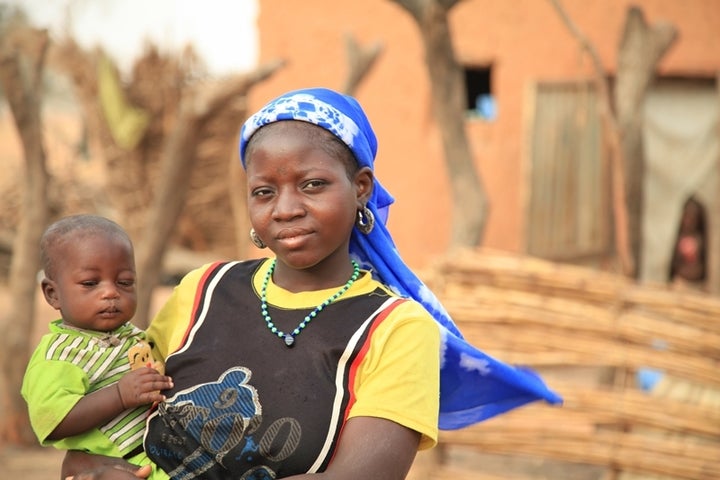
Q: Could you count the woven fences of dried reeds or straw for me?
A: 1